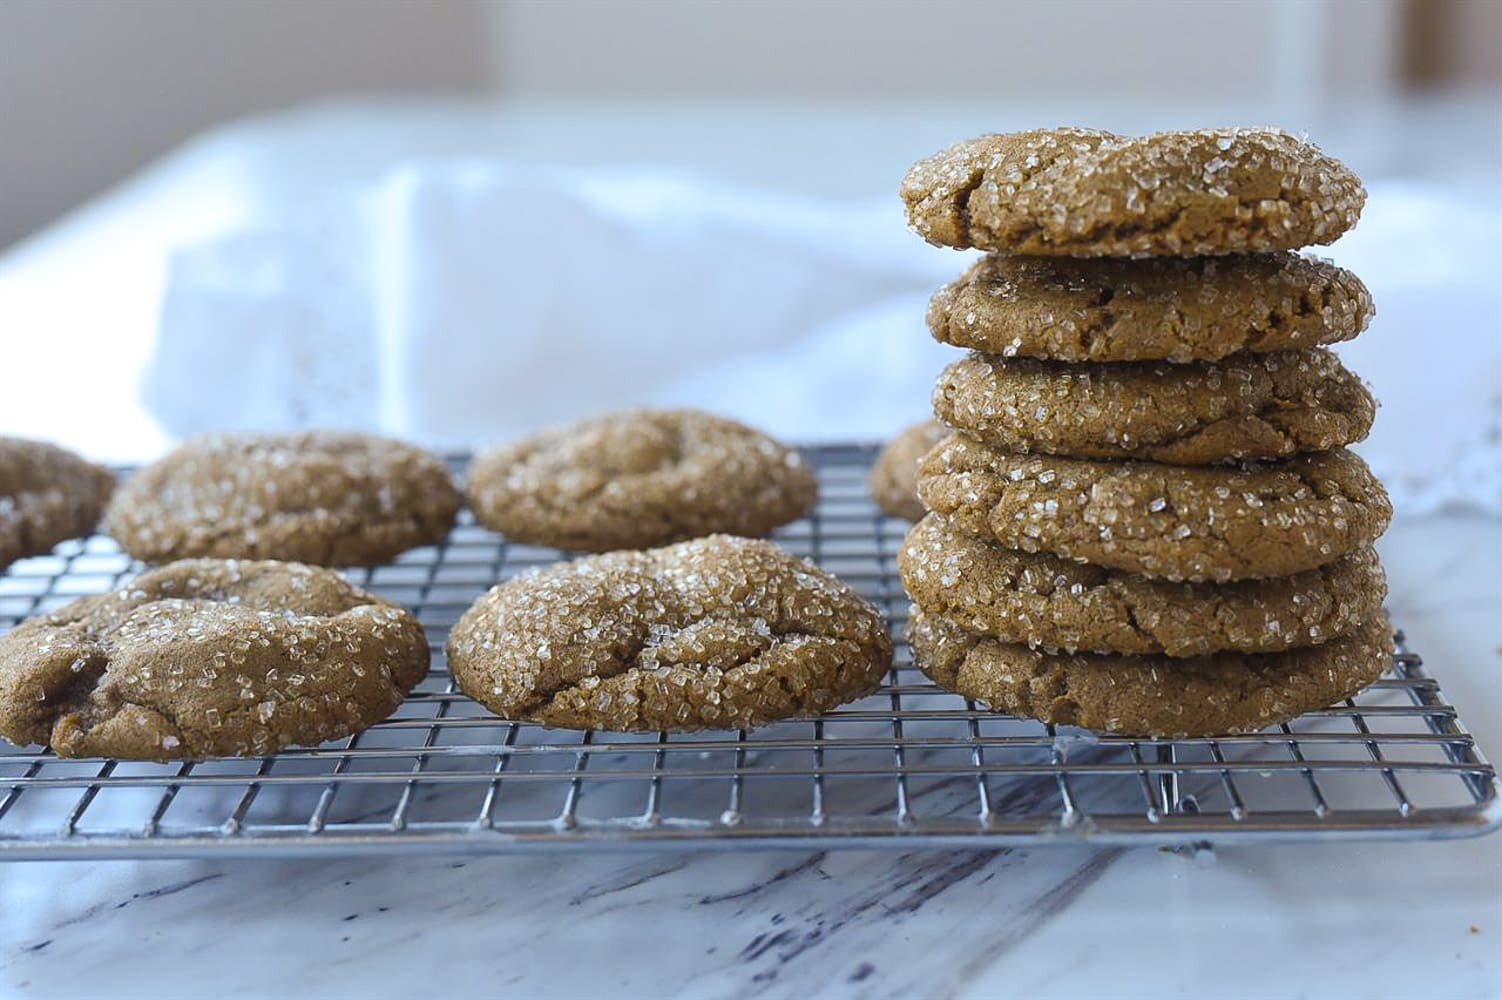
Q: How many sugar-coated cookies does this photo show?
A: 12